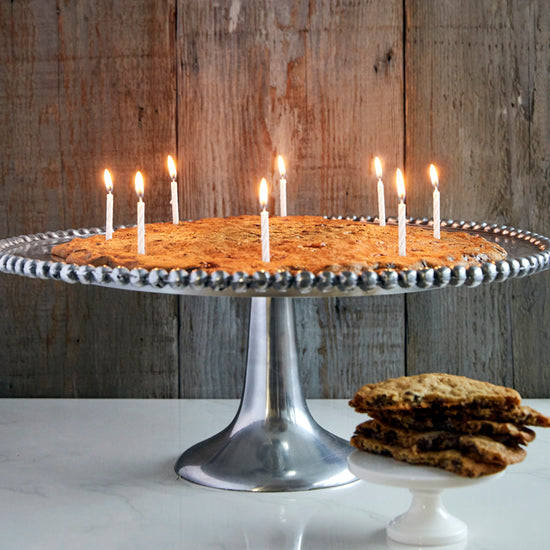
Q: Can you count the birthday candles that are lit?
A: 8